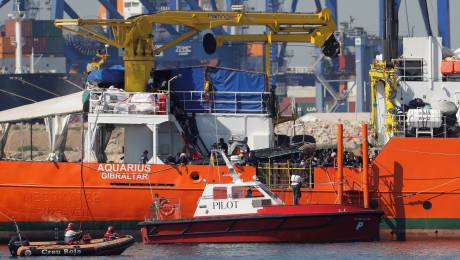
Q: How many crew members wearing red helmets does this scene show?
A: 2